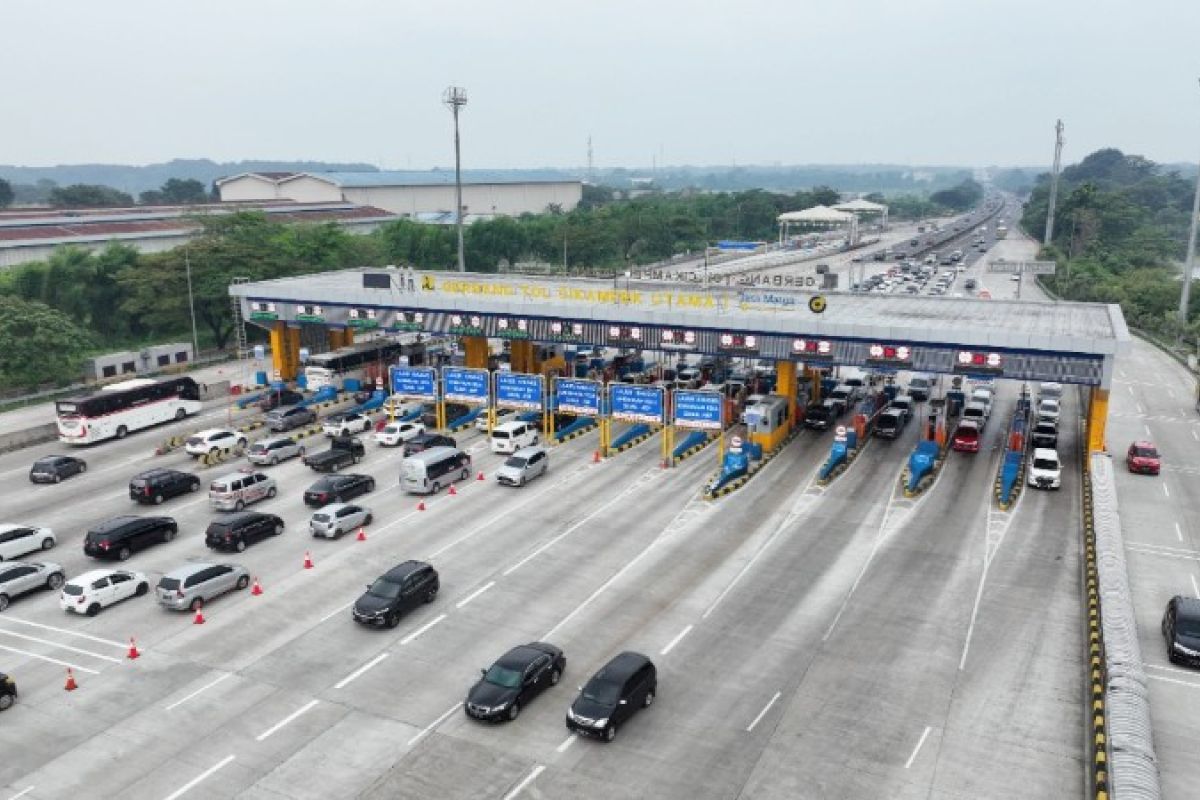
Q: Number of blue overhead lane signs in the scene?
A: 6